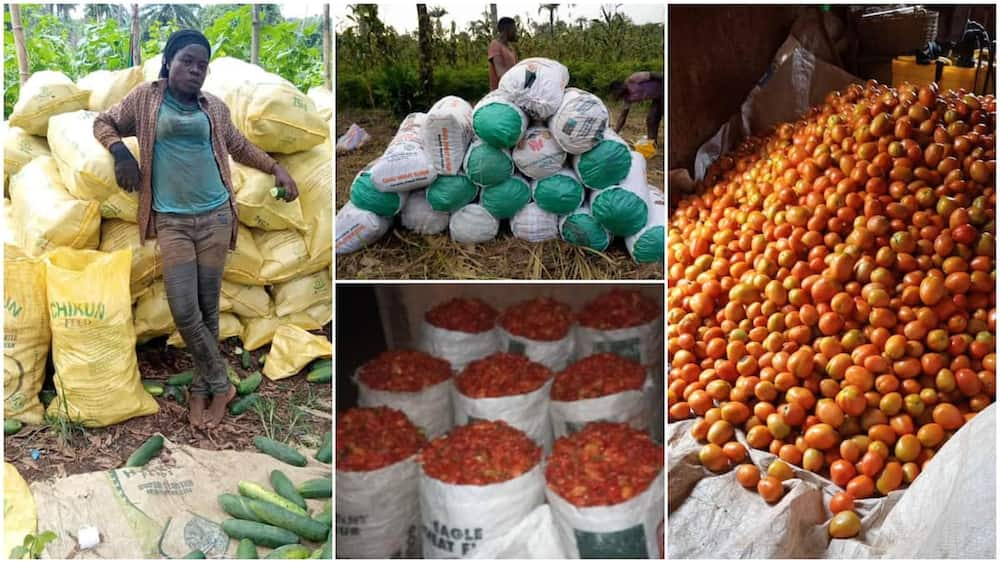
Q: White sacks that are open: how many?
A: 9